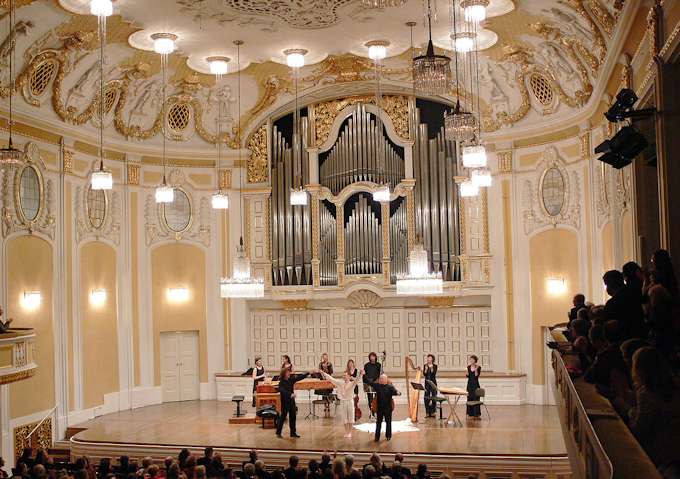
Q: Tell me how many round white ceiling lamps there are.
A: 7